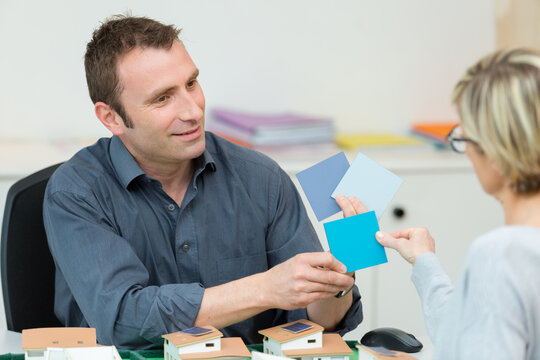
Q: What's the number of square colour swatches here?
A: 3